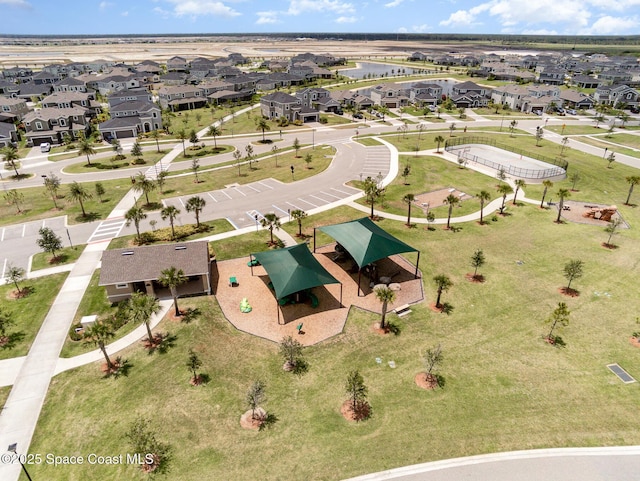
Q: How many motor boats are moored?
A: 0